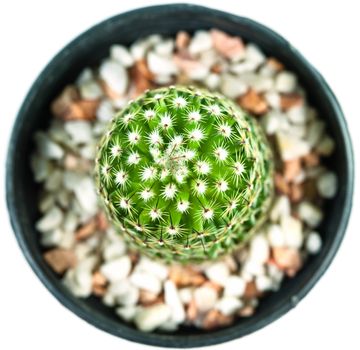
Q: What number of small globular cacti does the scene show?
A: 1